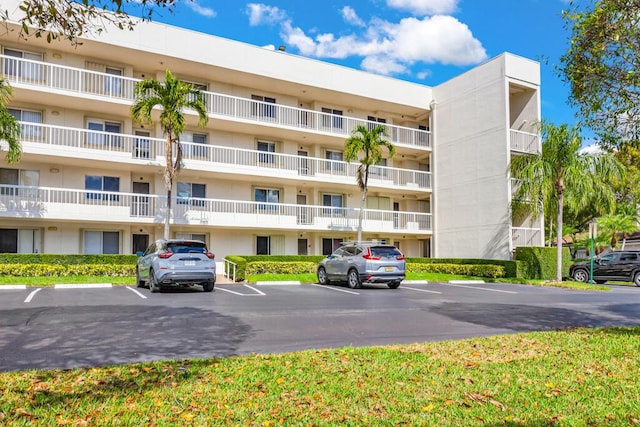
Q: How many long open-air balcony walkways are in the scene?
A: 3